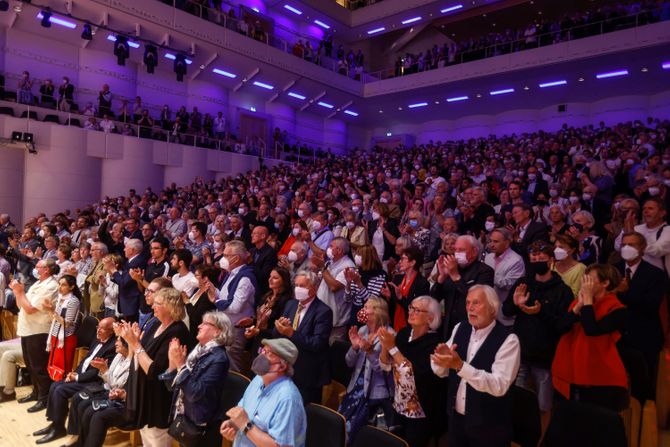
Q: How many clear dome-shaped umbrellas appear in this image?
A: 0